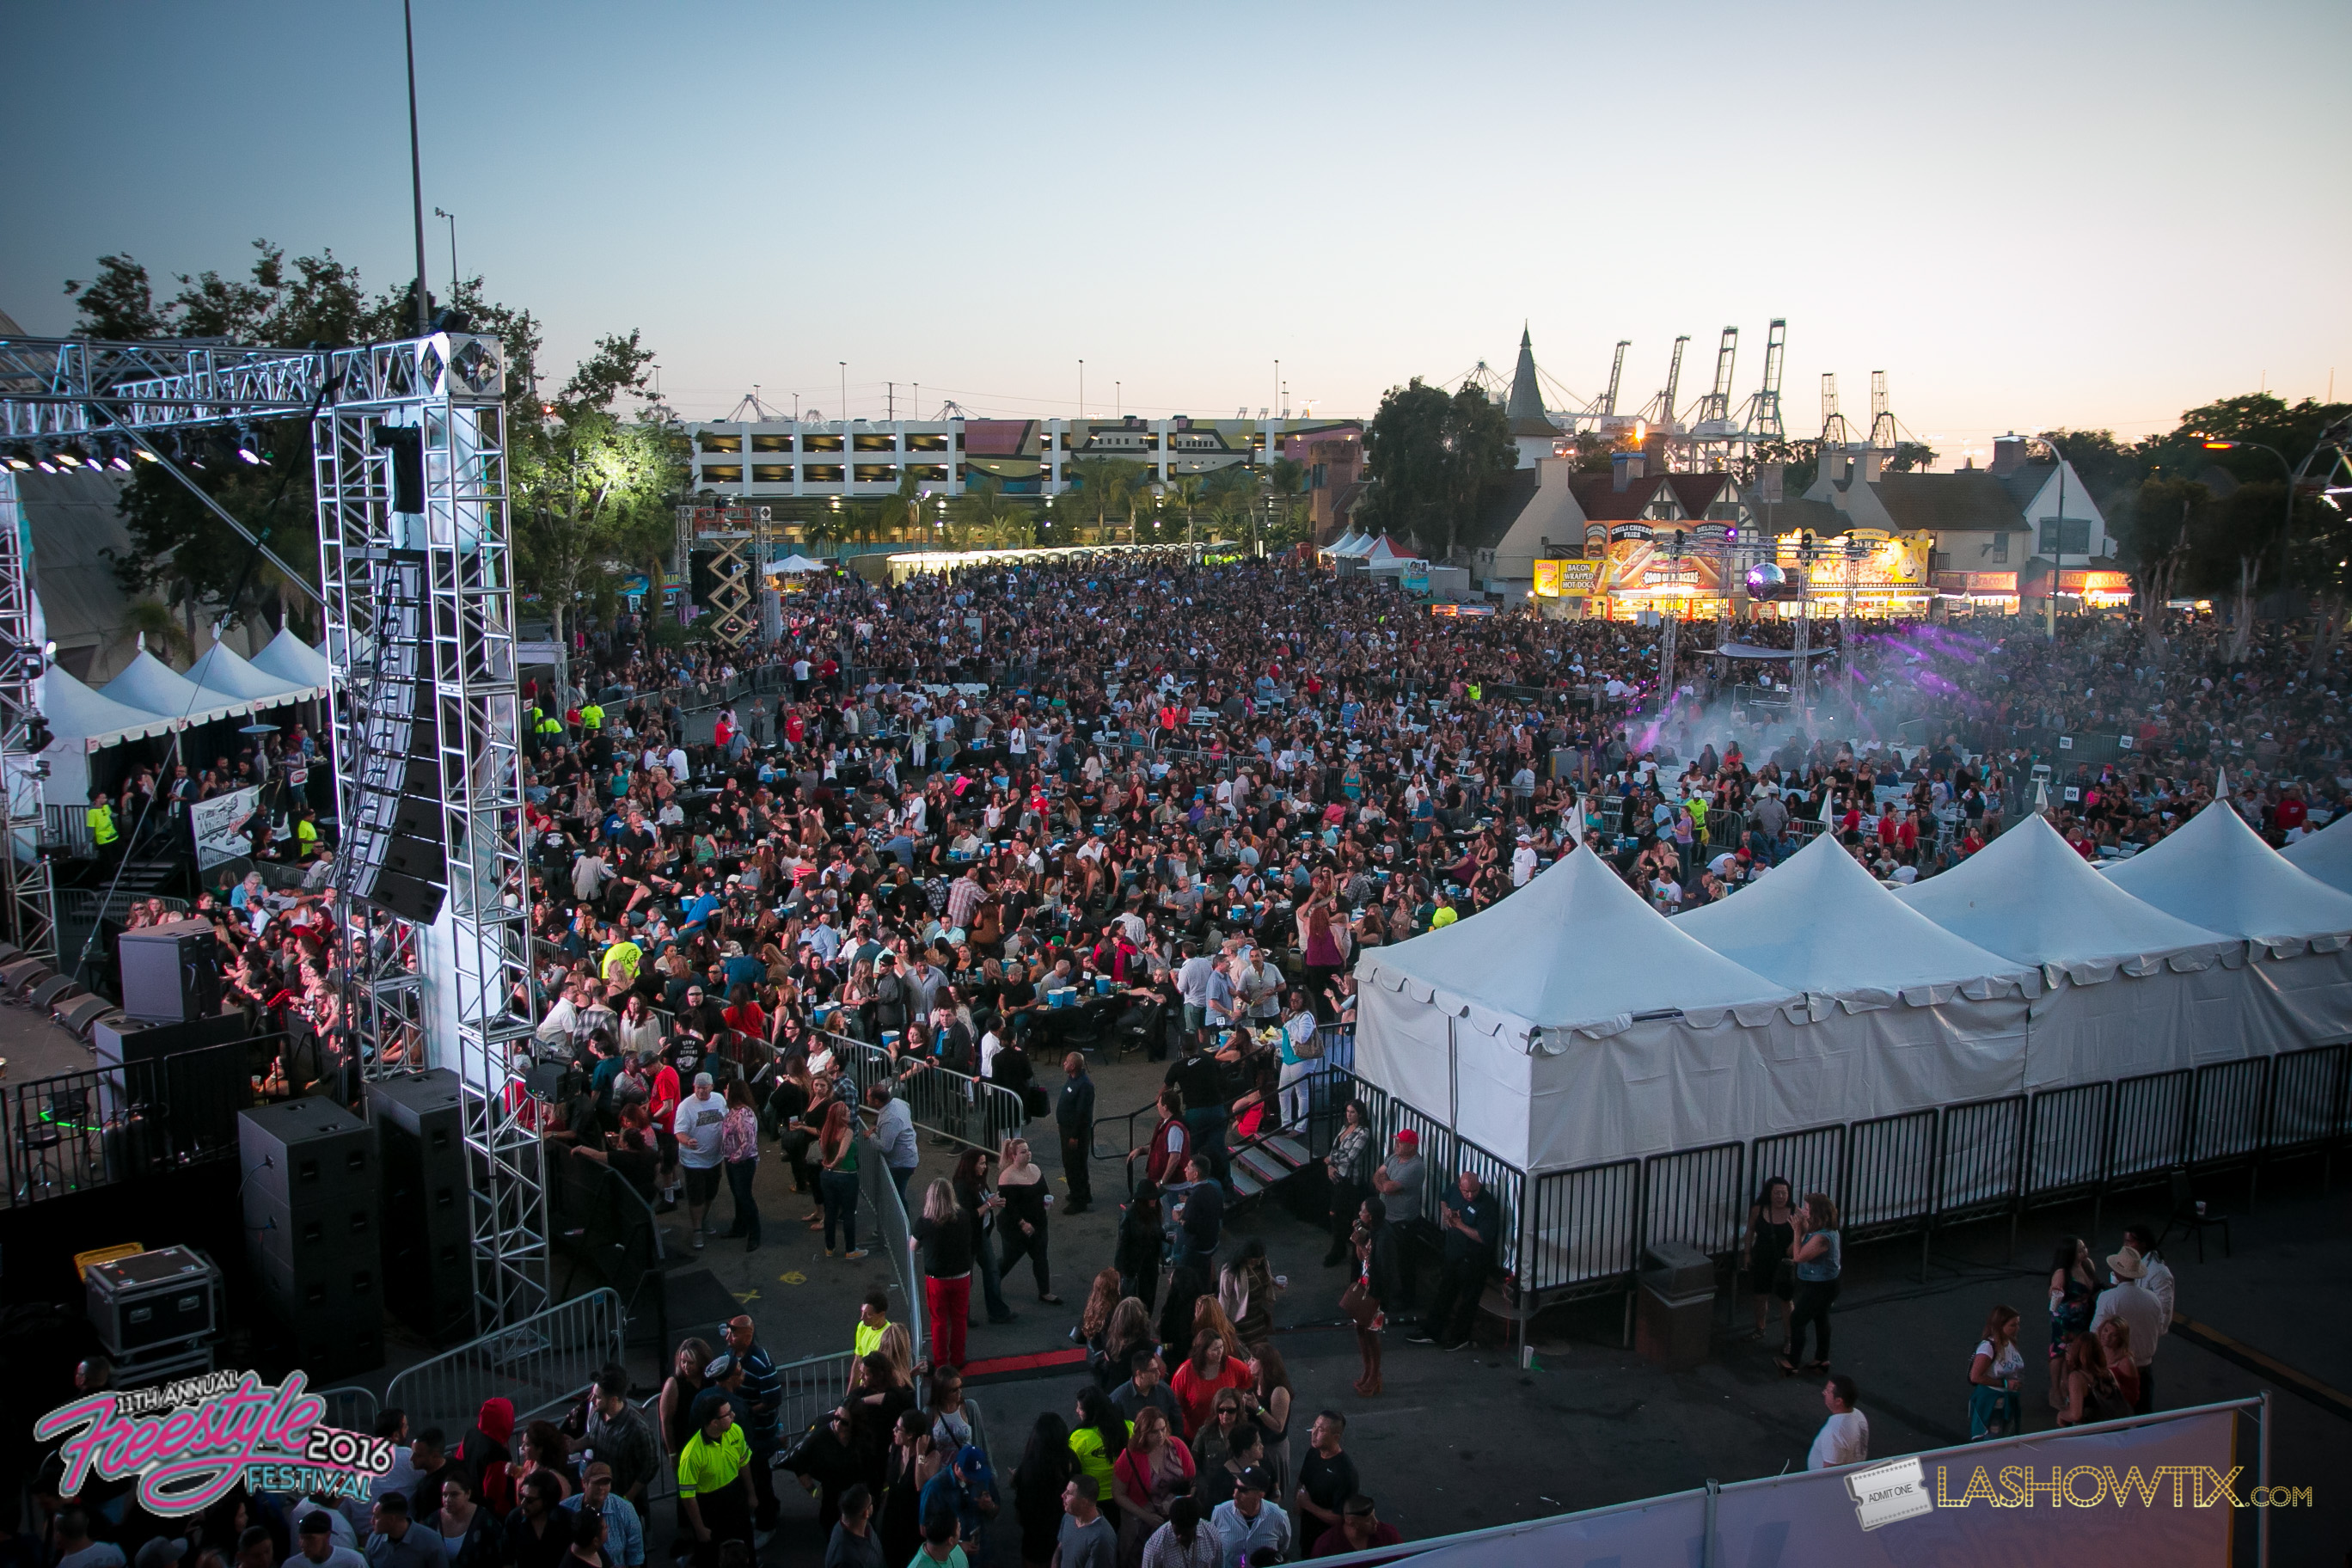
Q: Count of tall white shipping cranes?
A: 6